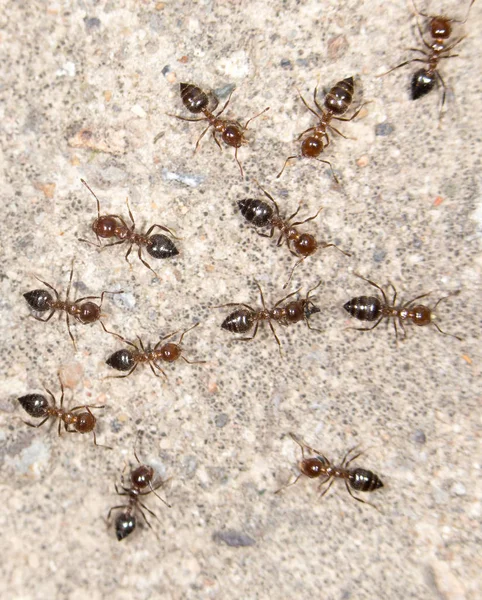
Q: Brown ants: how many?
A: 12